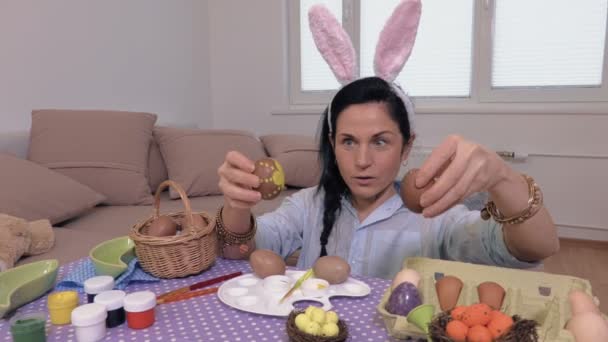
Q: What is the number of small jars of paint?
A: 6